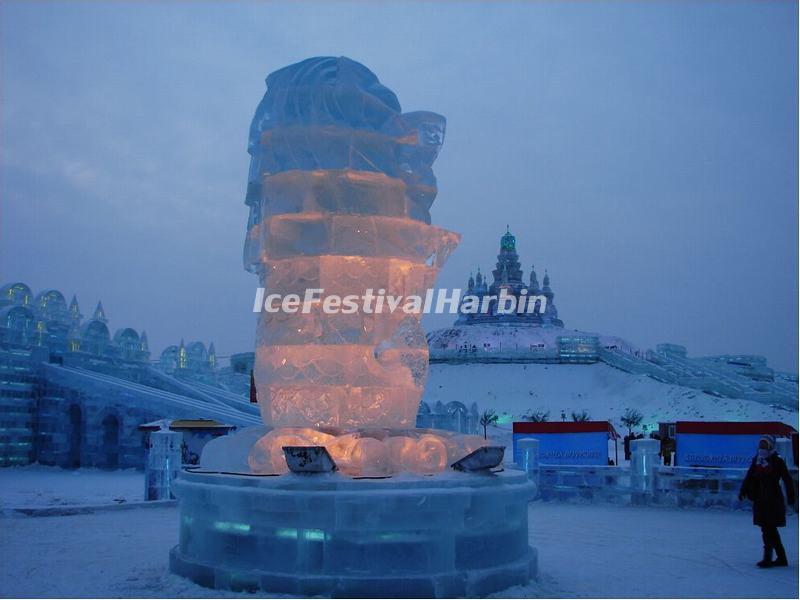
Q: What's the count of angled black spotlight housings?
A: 2